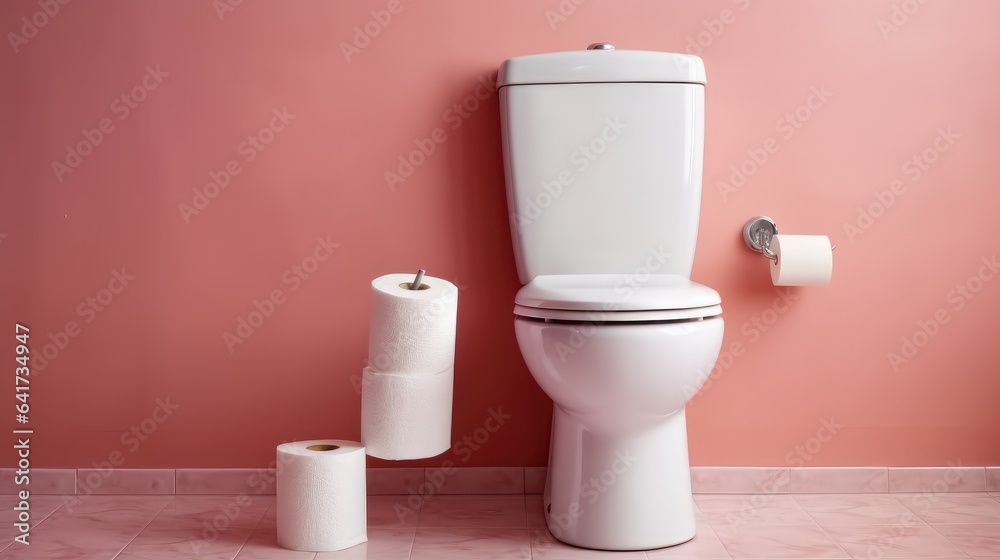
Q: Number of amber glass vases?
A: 0